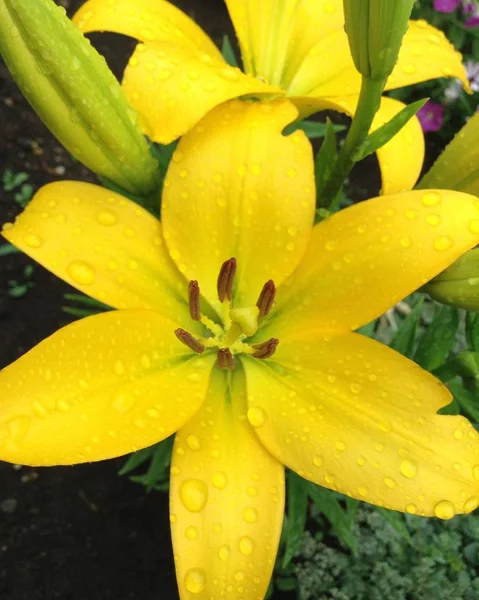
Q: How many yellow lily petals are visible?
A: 11